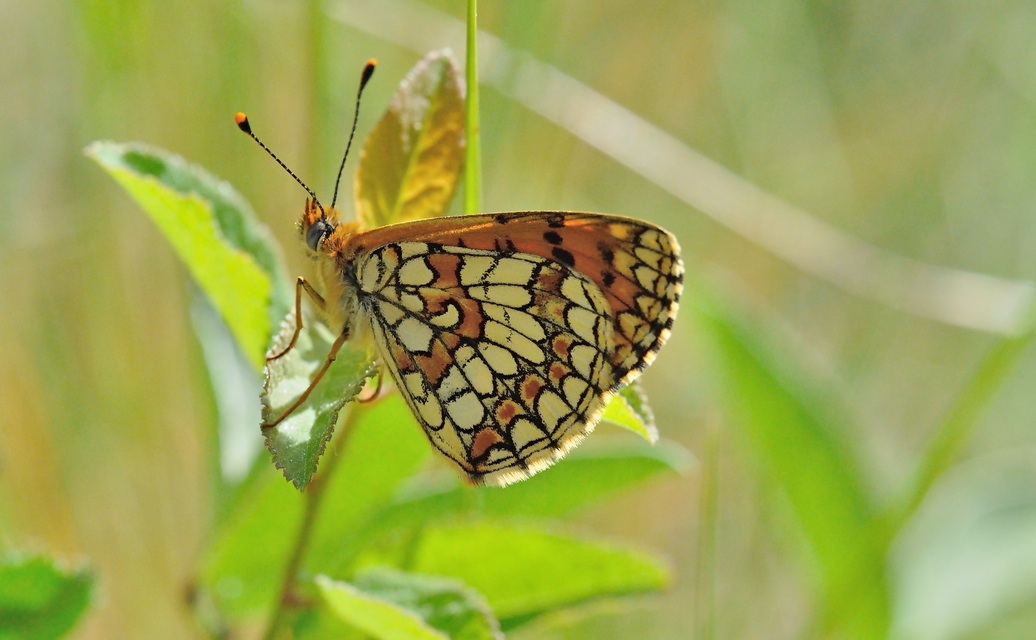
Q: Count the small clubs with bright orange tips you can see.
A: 2